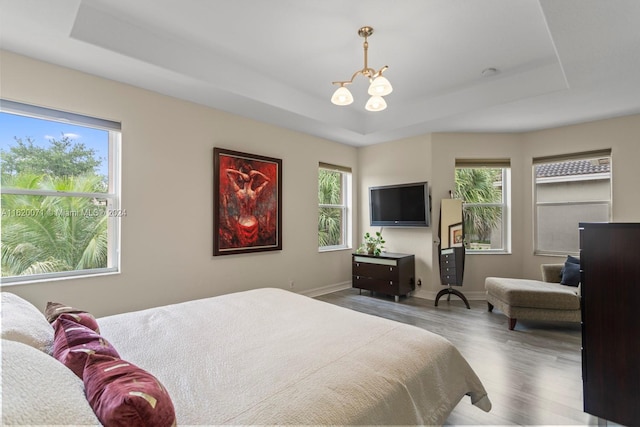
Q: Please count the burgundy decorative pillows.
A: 3